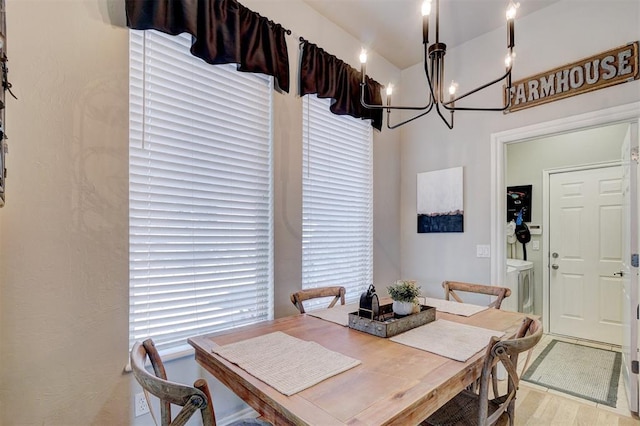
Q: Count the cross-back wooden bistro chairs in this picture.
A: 4